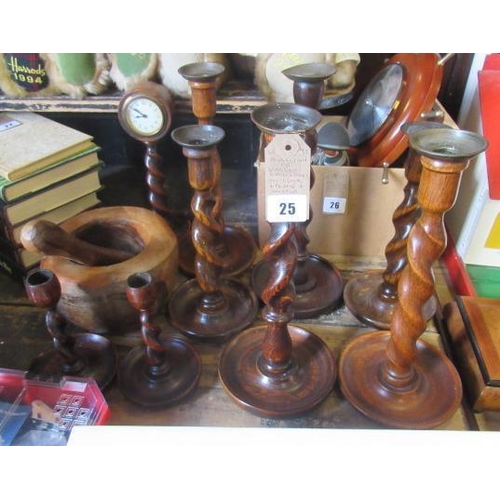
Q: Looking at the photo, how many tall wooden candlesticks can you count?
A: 6